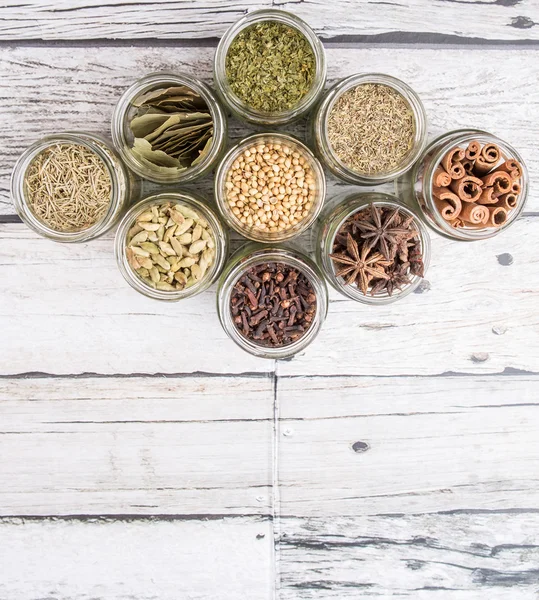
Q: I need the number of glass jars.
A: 9